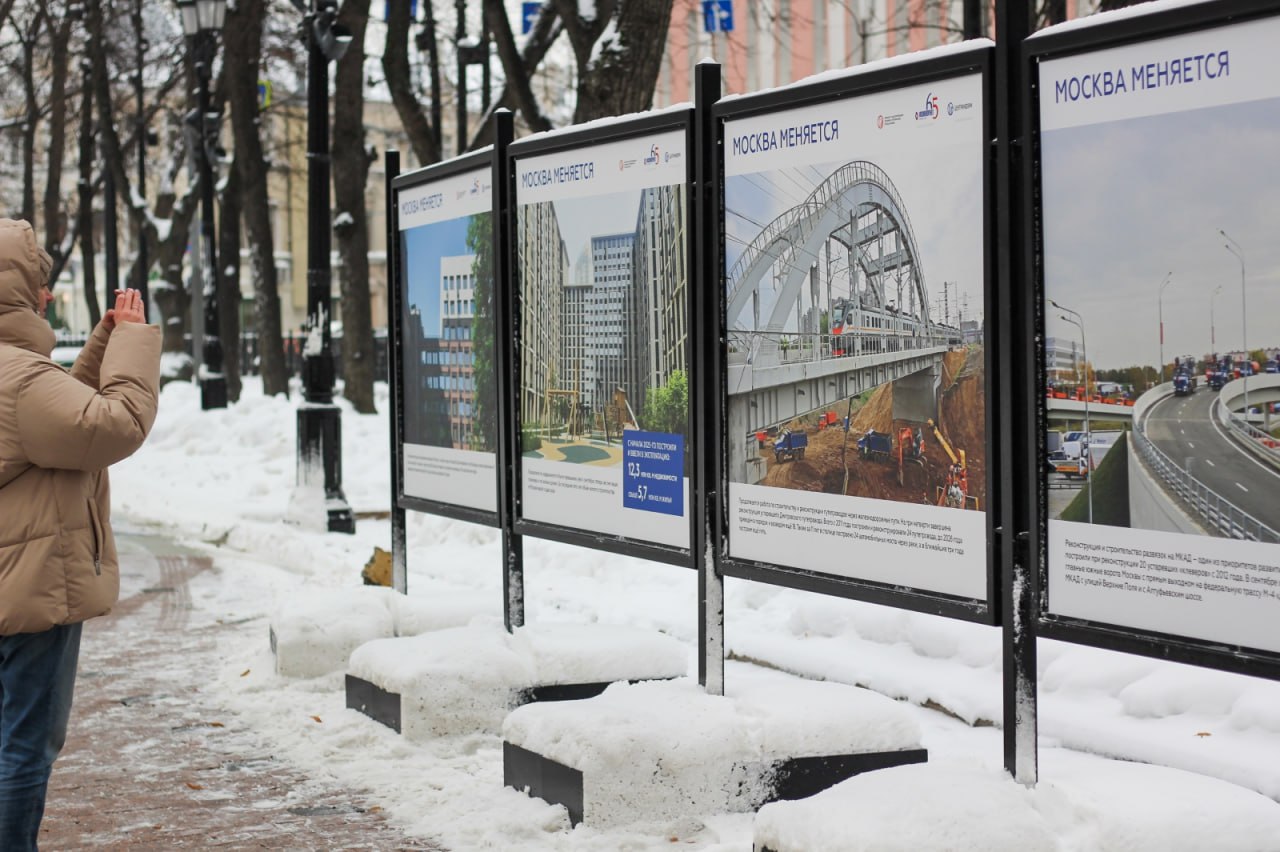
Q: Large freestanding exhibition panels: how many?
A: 4